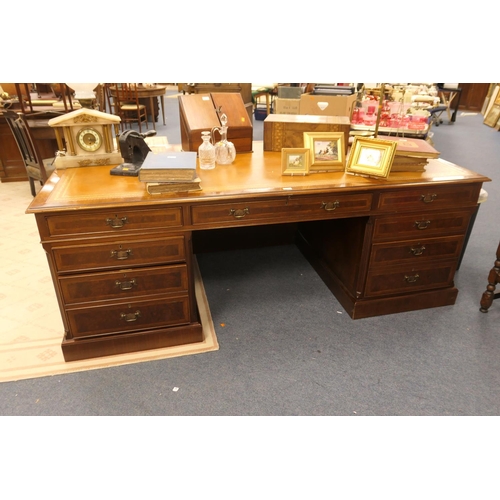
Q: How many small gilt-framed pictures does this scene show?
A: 3